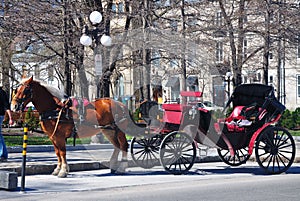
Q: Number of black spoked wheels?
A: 4